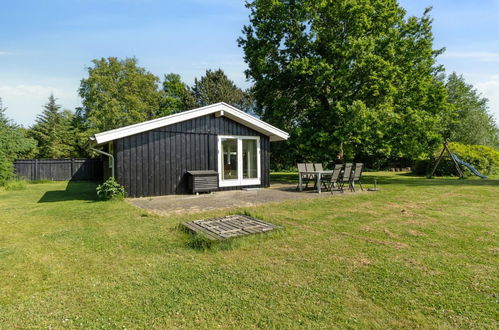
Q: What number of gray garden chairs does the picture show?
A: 6